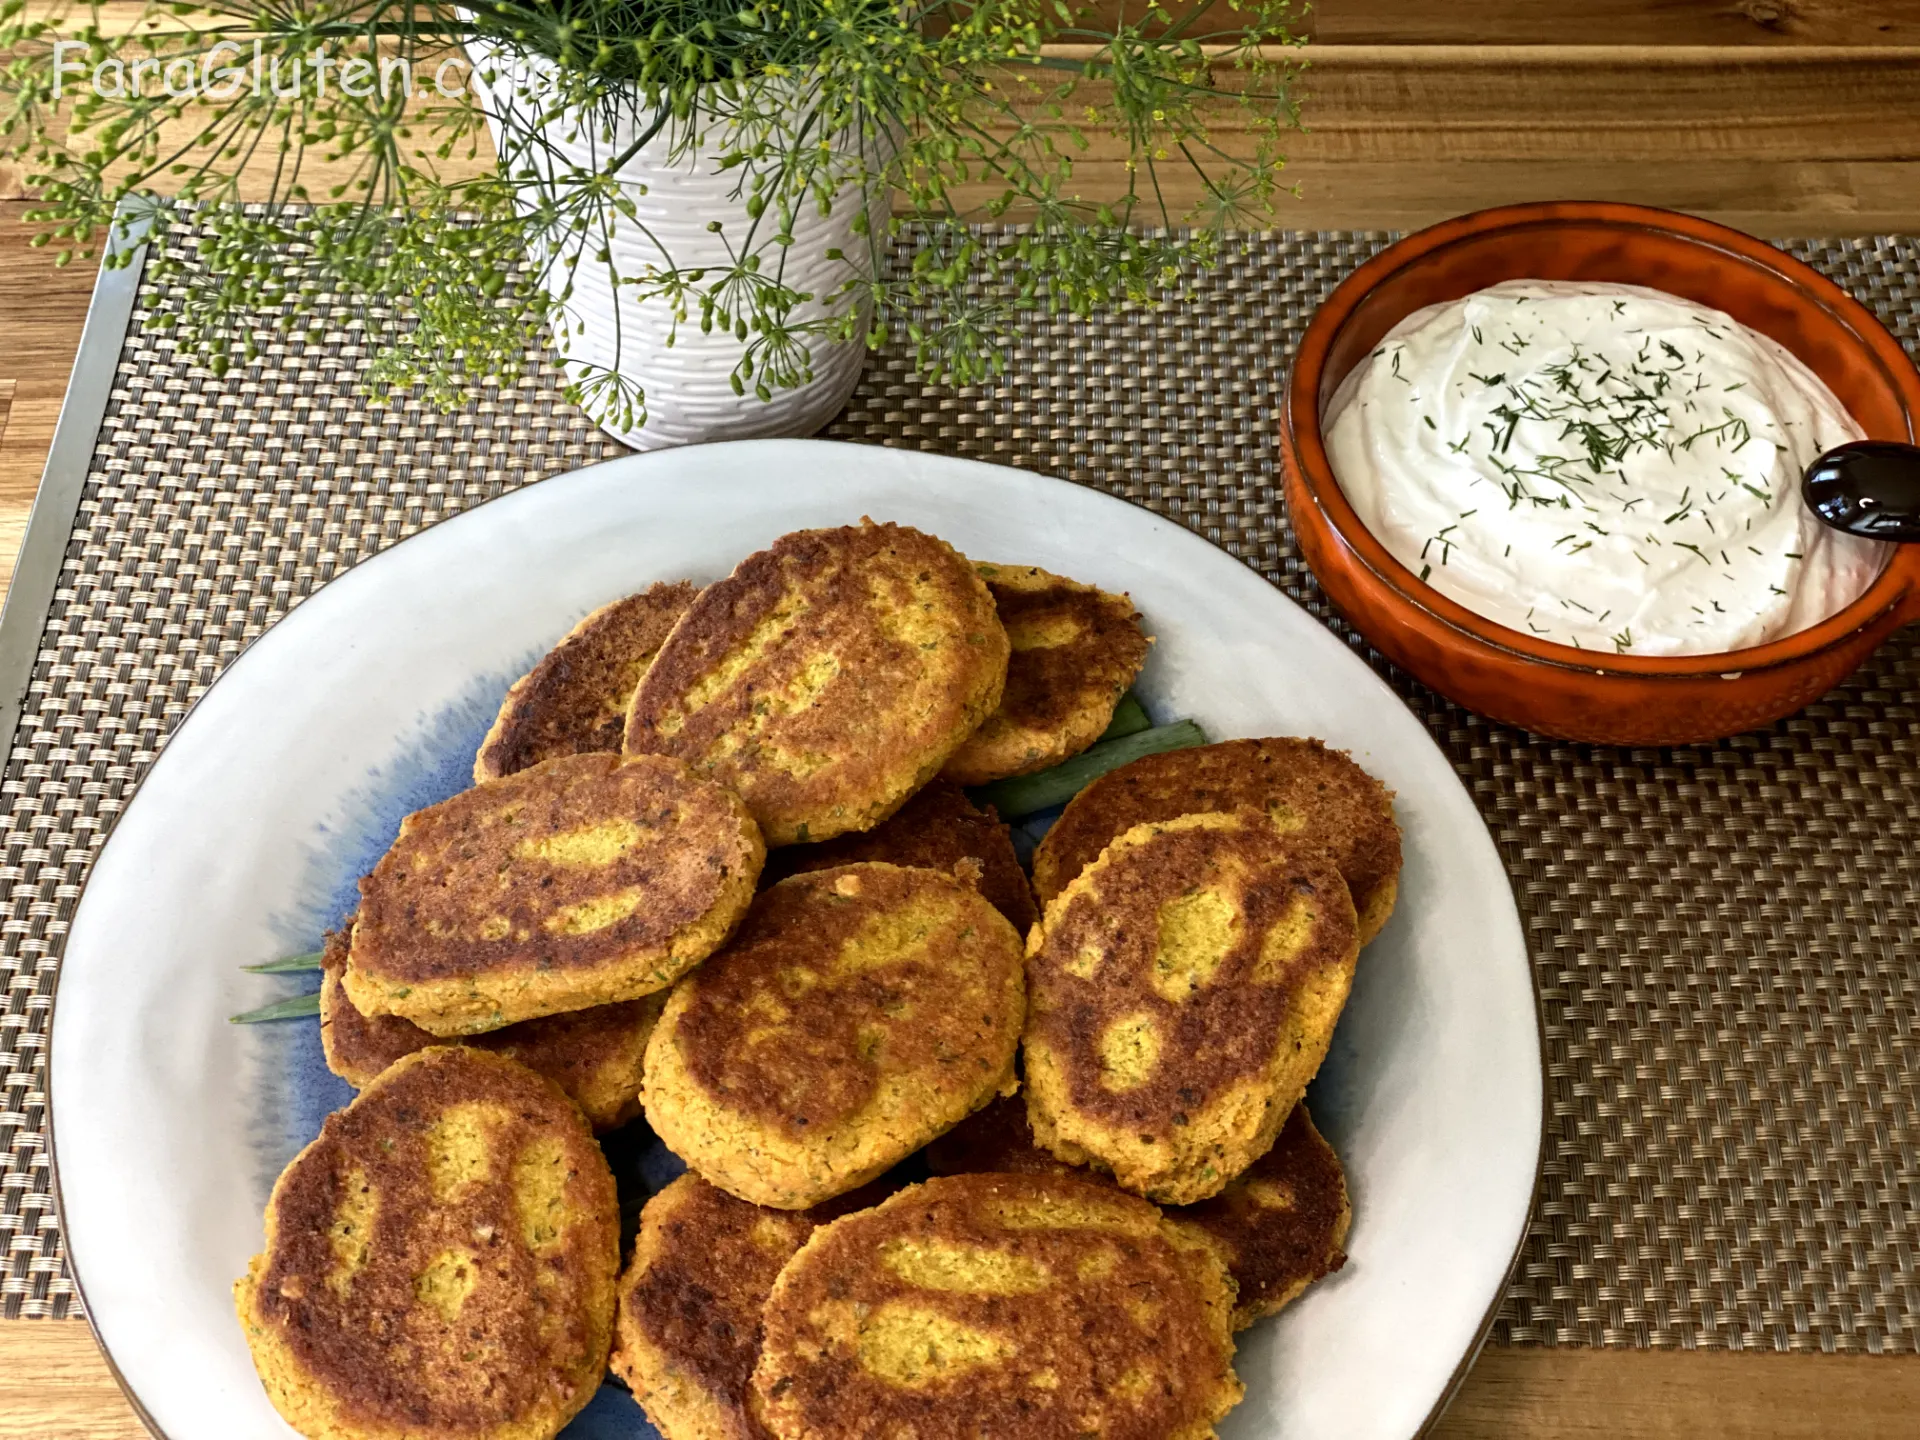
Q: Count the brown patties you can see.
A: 13